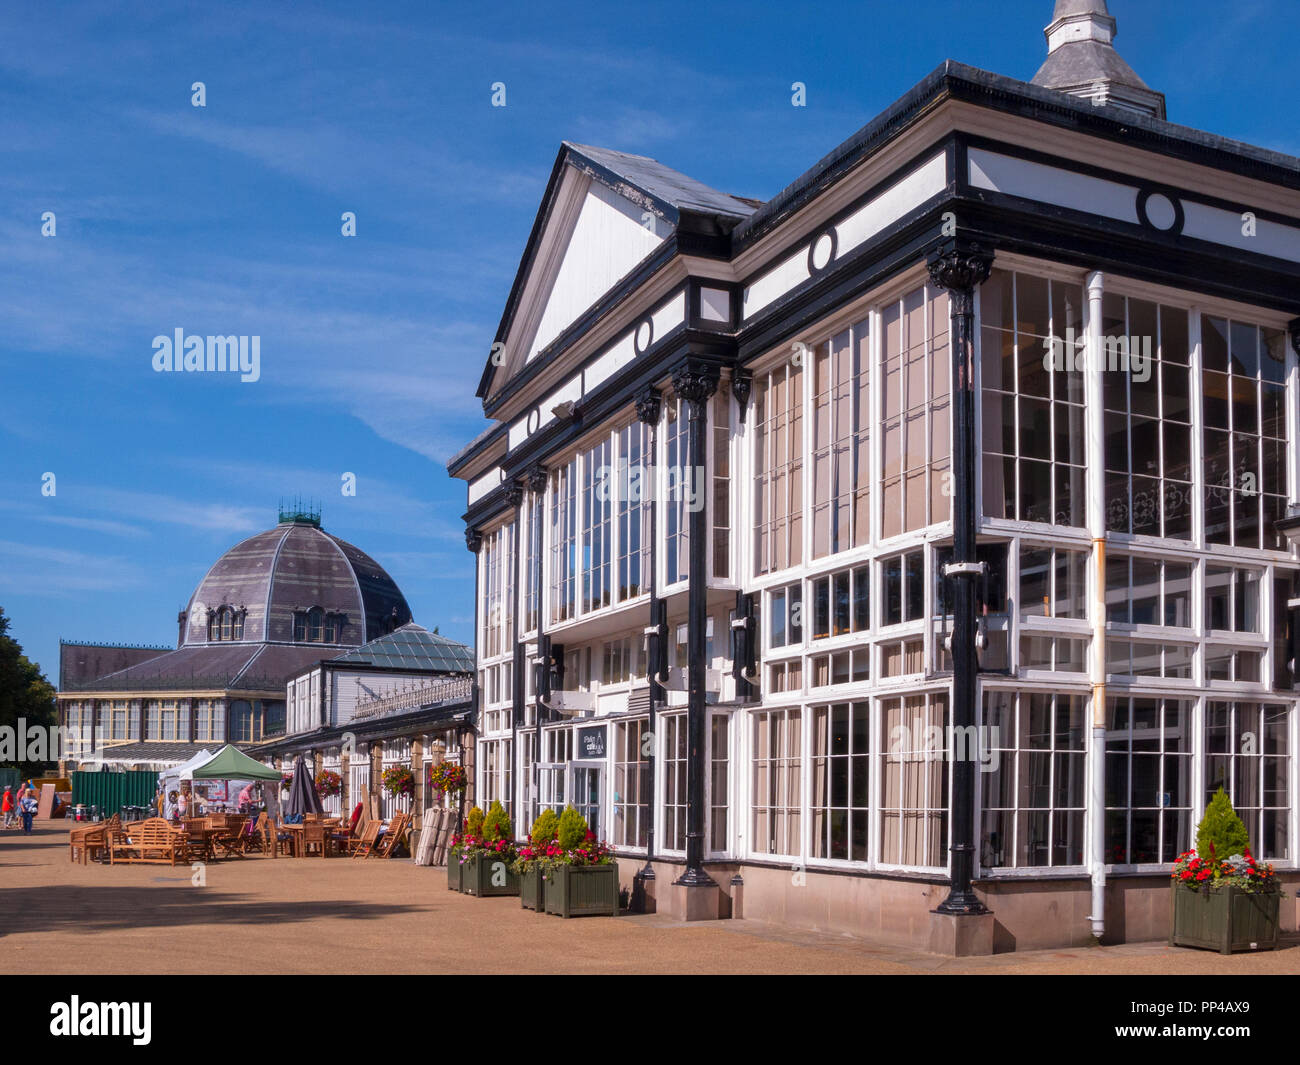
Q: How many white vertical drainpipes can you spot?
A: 1